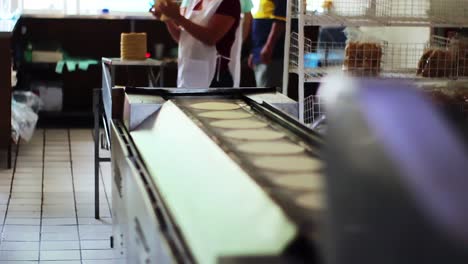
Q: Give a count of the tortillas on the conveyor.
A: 8